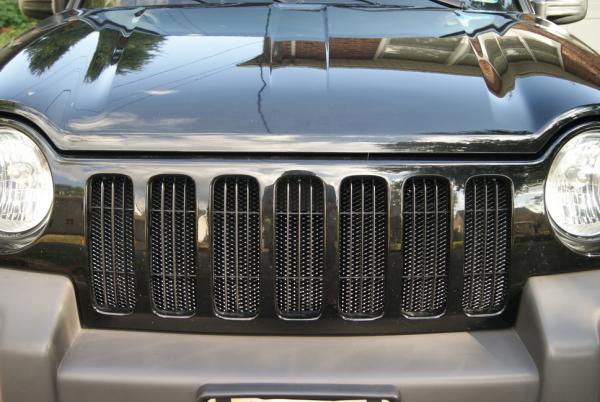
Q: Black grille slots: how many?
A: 7